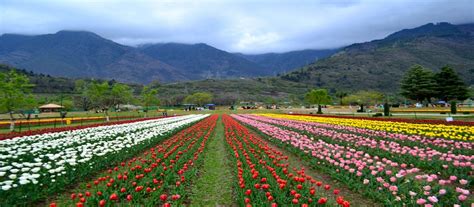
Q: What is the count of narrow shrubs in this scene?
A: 2